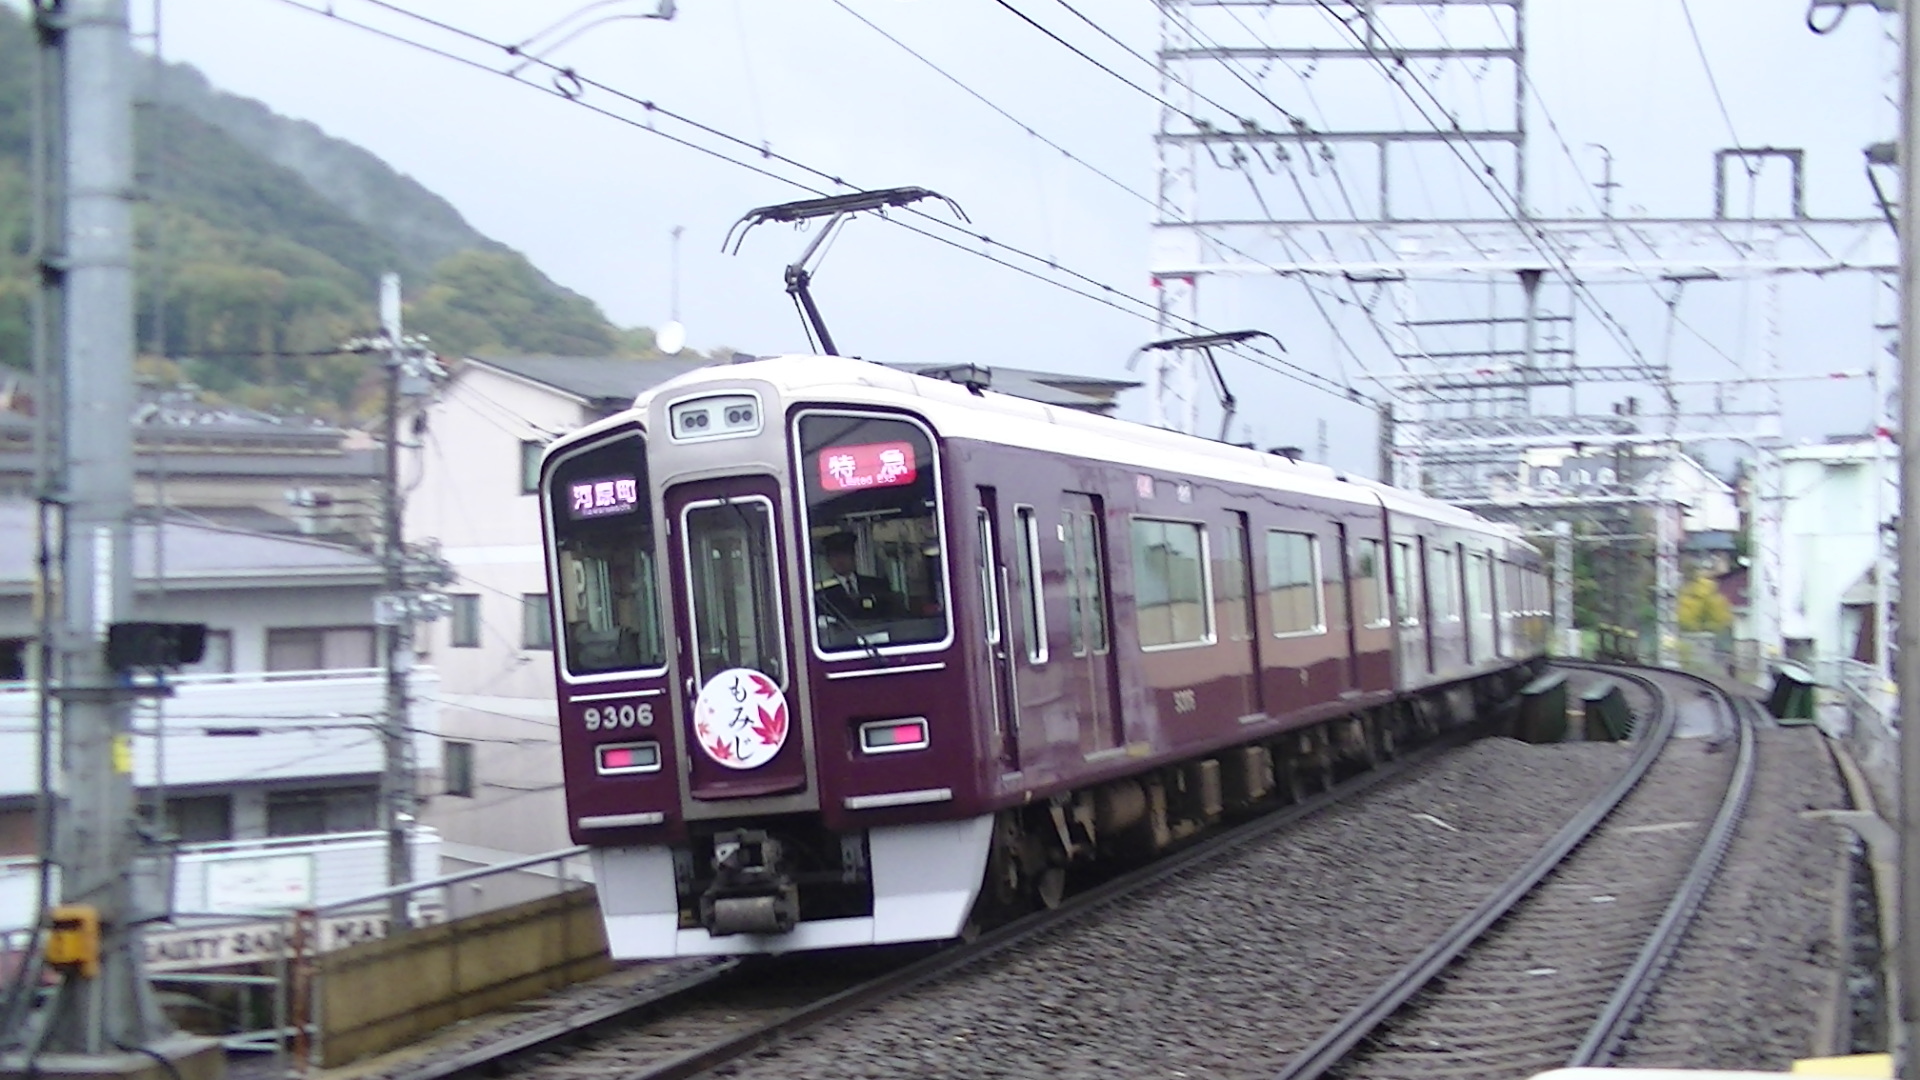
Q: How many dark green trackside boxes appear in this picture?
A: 3